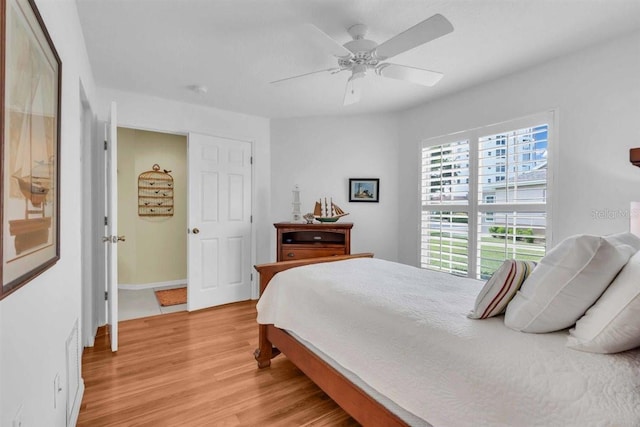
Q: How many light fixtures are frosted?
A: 0